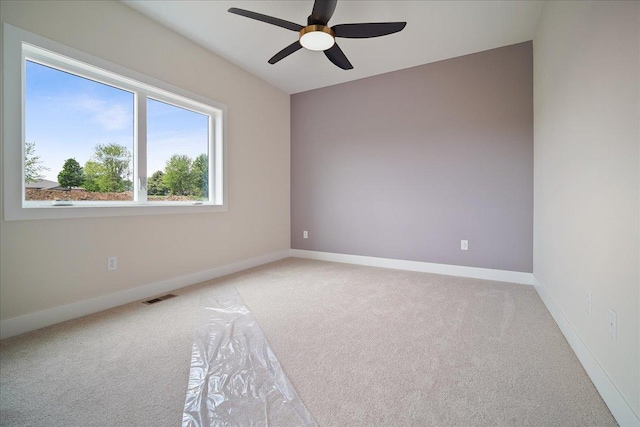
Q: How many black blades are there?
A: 5